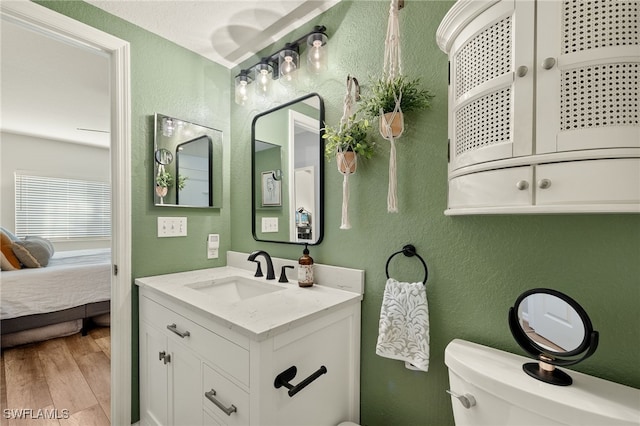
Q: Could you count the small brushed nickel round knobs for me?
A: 4